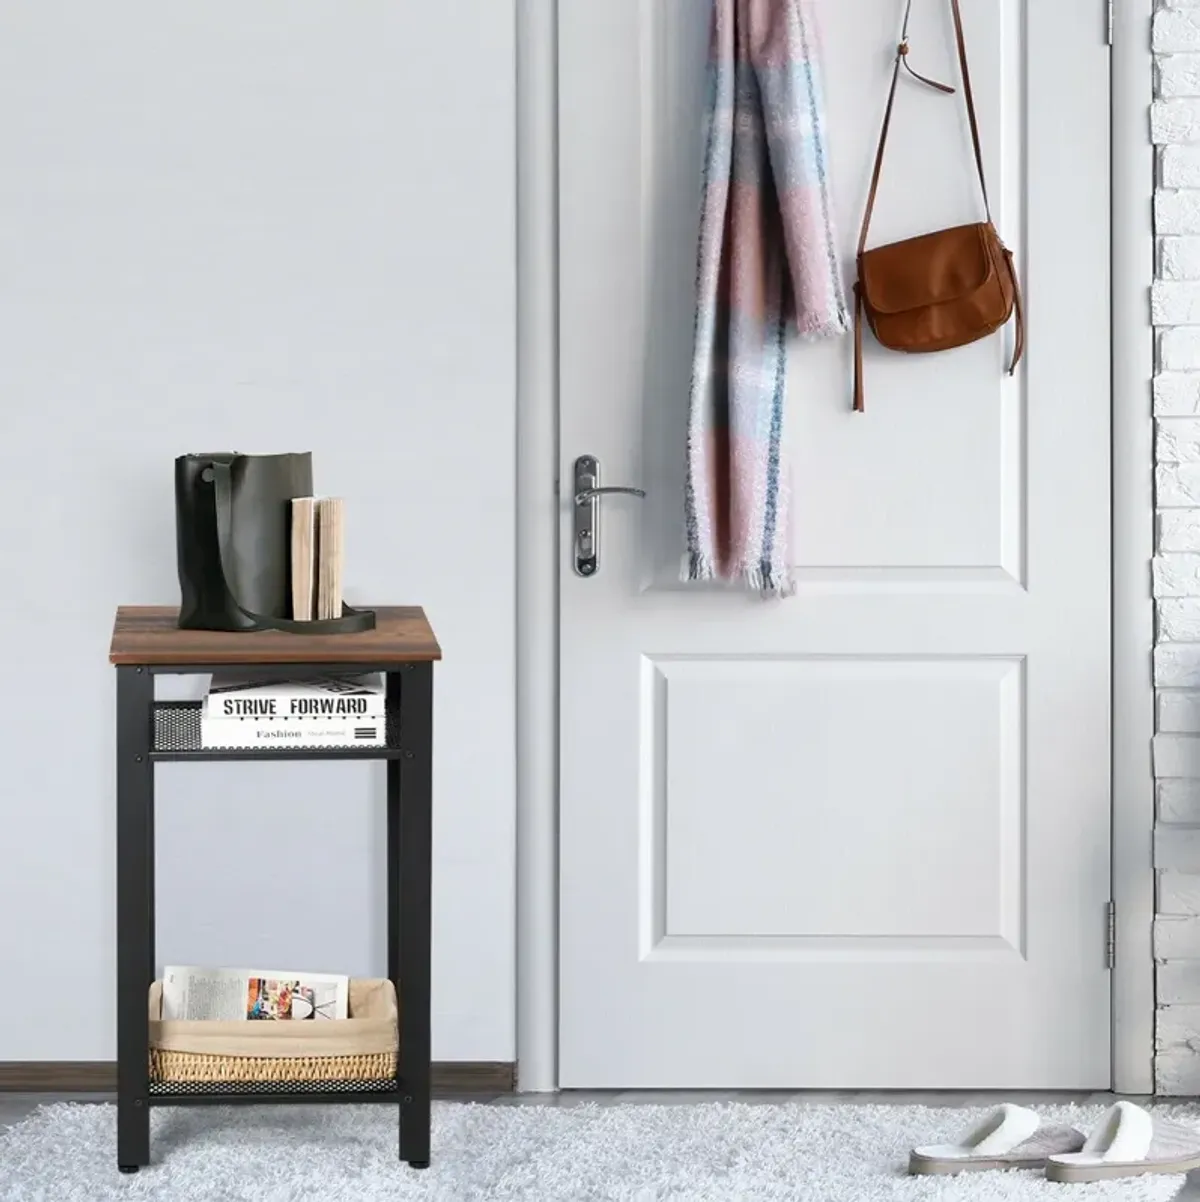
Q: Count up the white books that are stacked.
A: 2